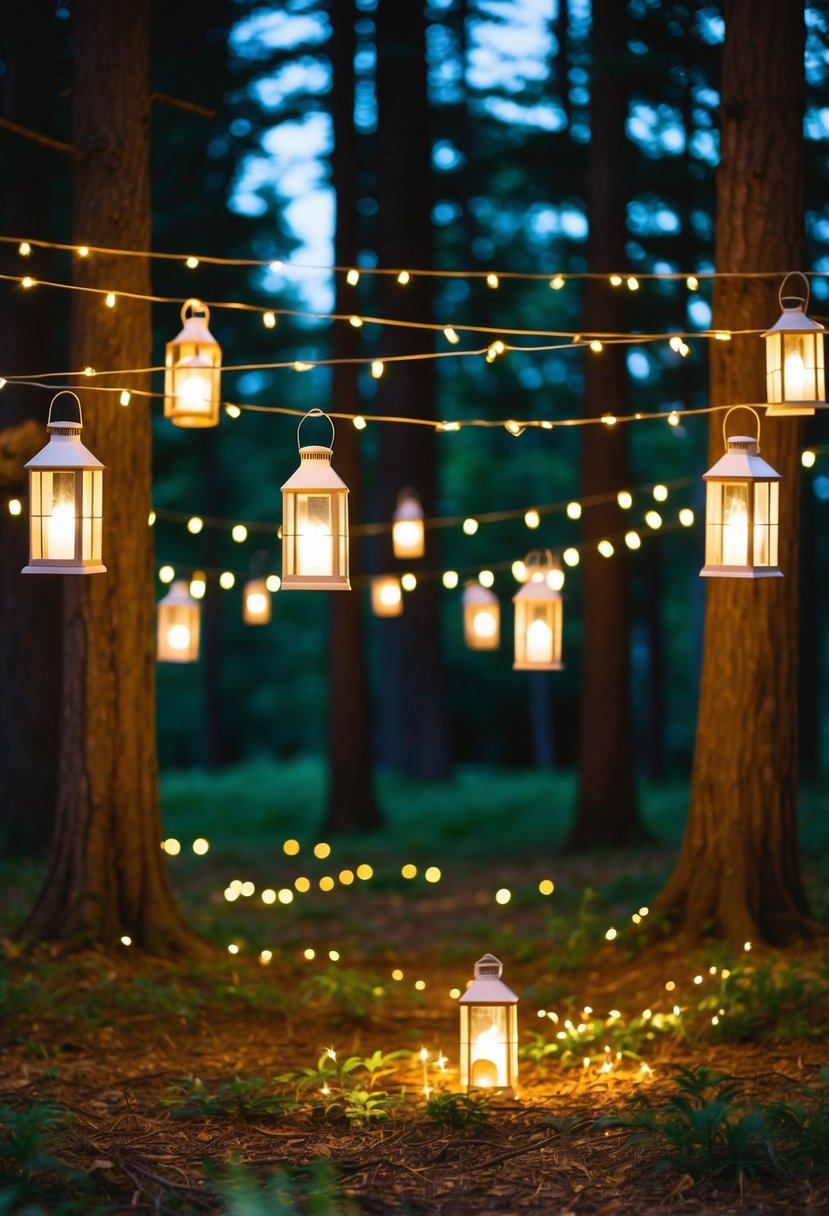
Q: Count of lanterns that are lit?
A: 12